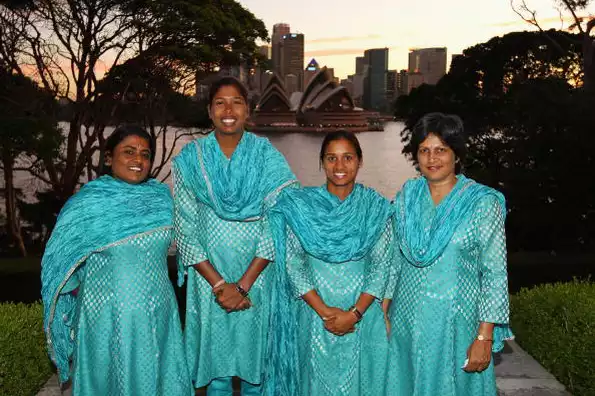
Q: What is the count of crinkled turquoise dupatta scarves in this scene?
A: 4